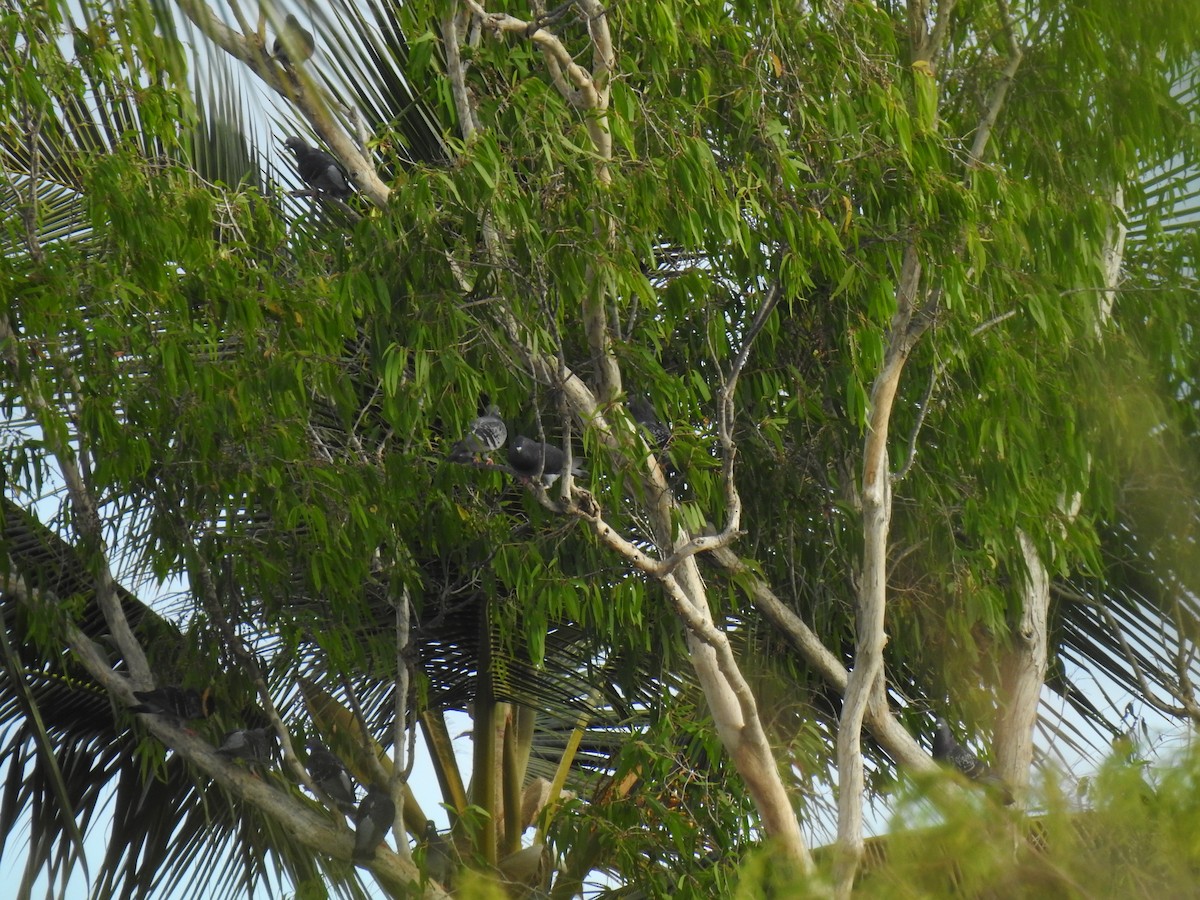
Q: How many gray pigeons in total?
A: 11